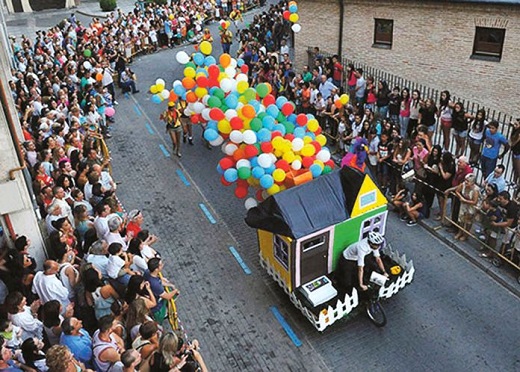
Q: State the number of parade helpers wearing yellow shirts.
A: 5